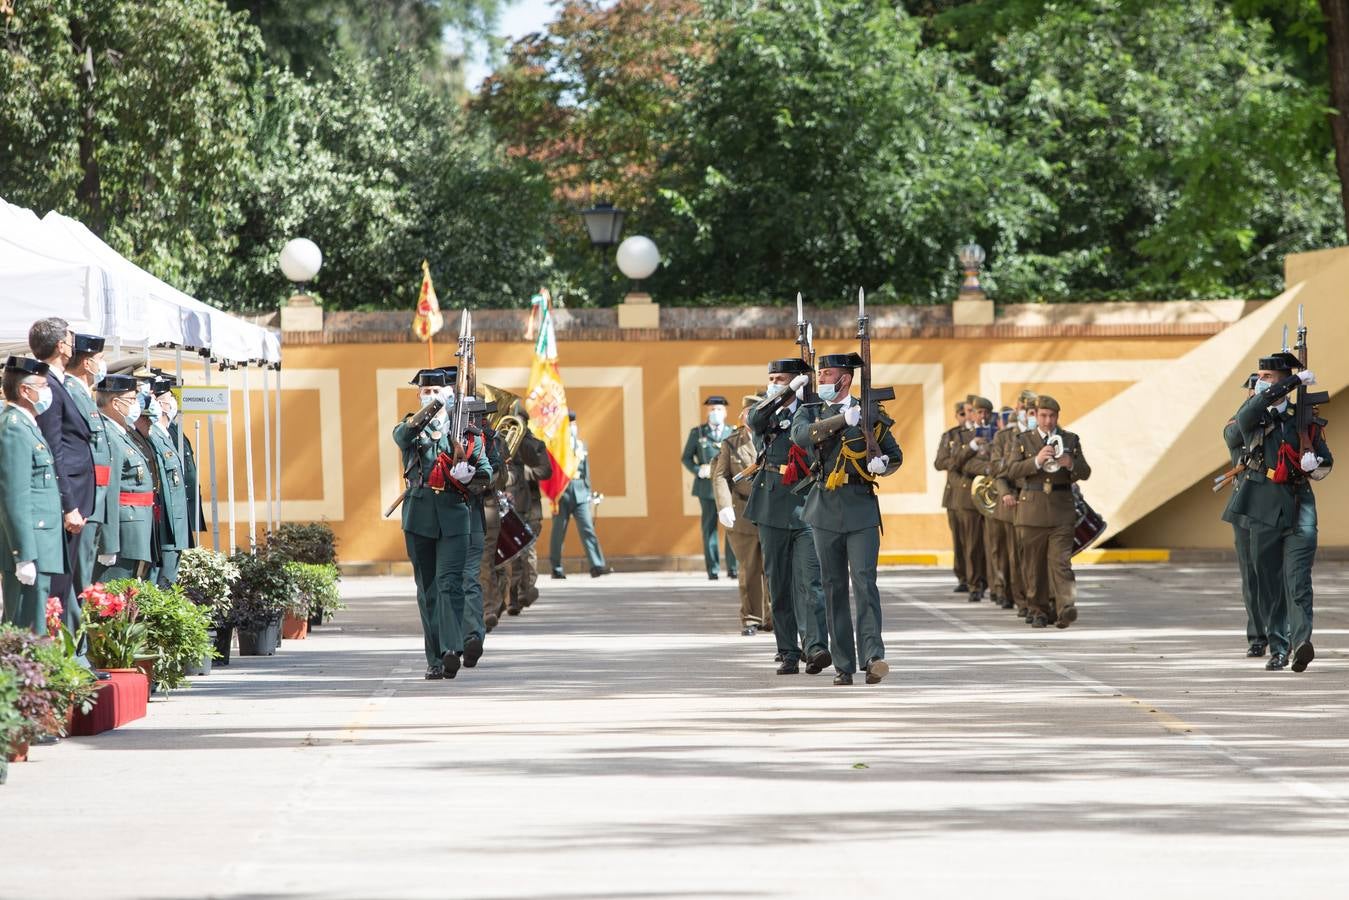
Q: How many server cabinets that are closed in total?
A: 0